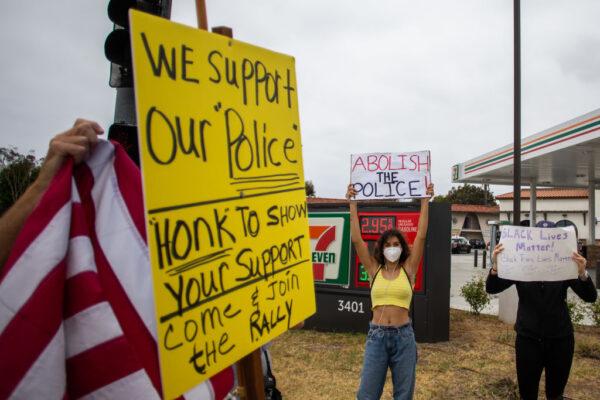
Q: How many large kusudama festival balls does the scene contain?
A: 0